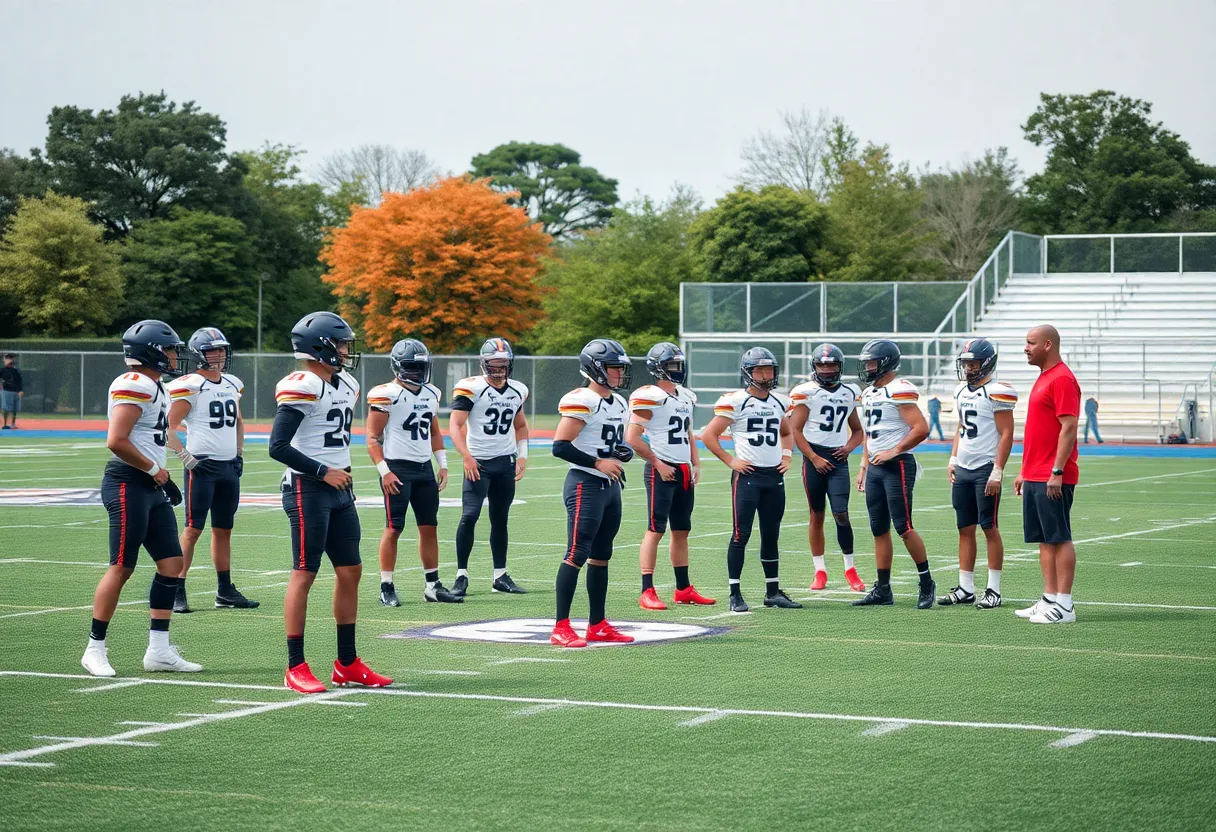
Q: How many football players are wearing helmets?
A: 11